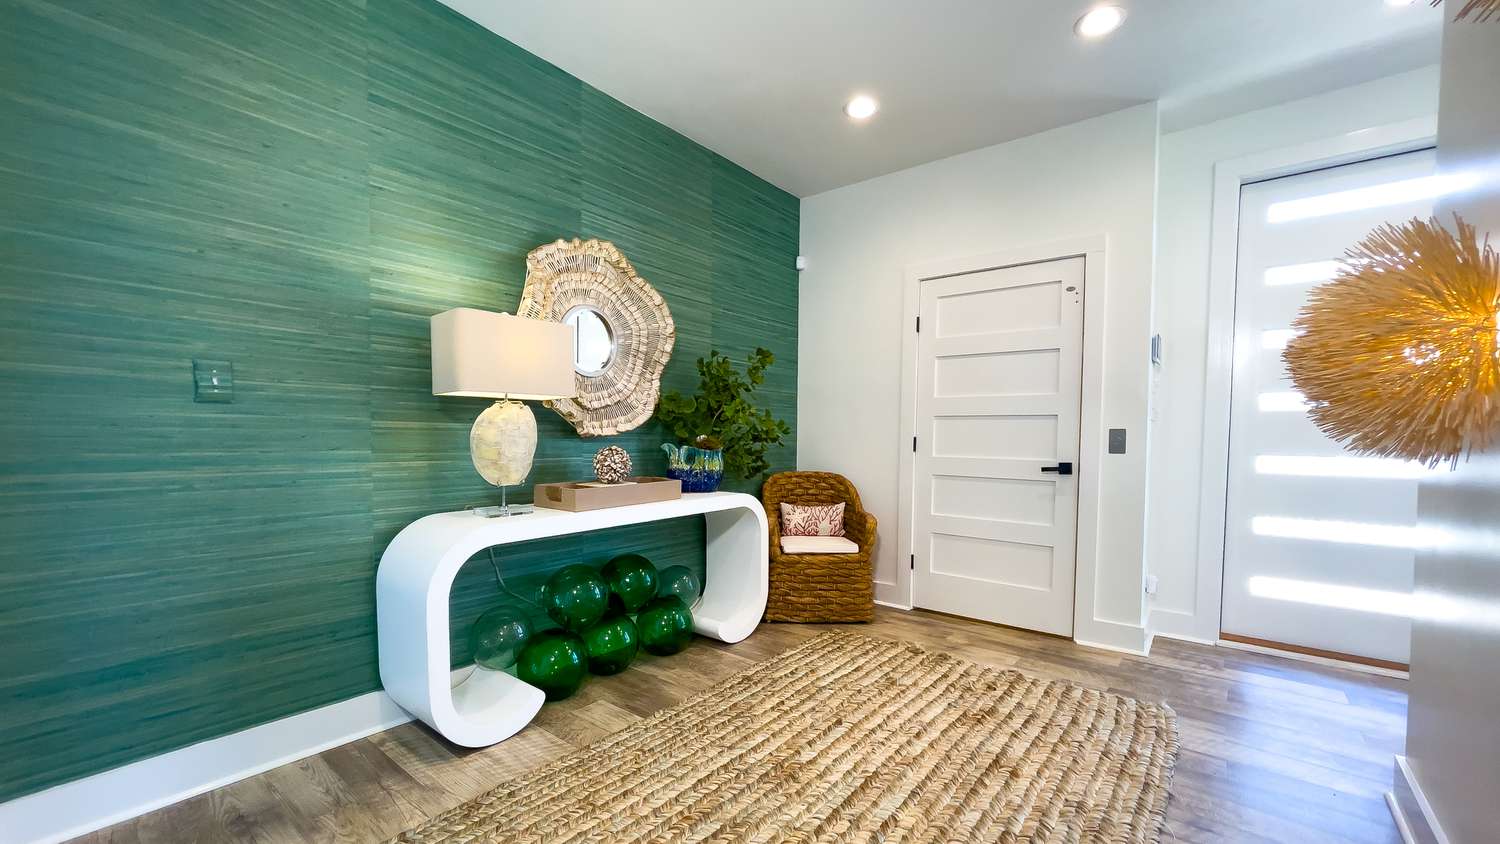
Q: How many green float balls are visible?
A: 7